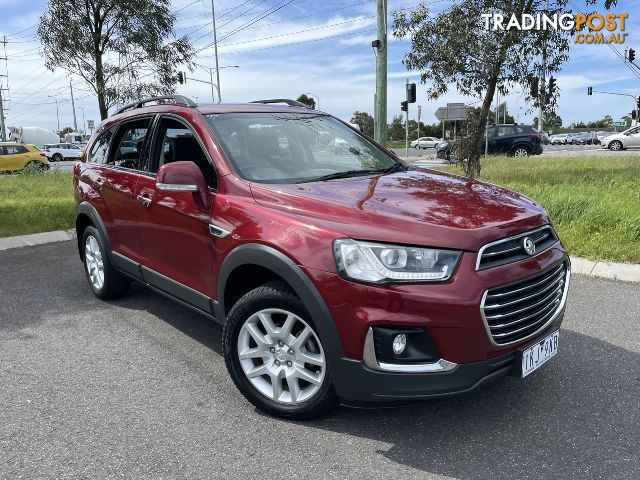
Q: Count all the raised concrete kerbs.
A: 2